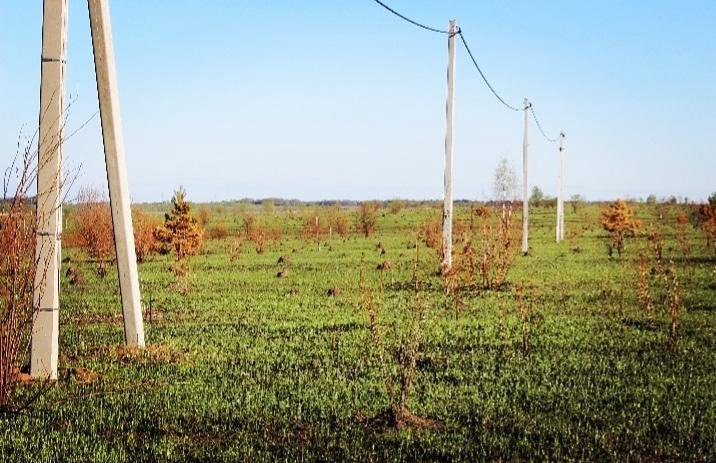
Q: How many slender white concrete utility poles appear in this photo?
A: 5